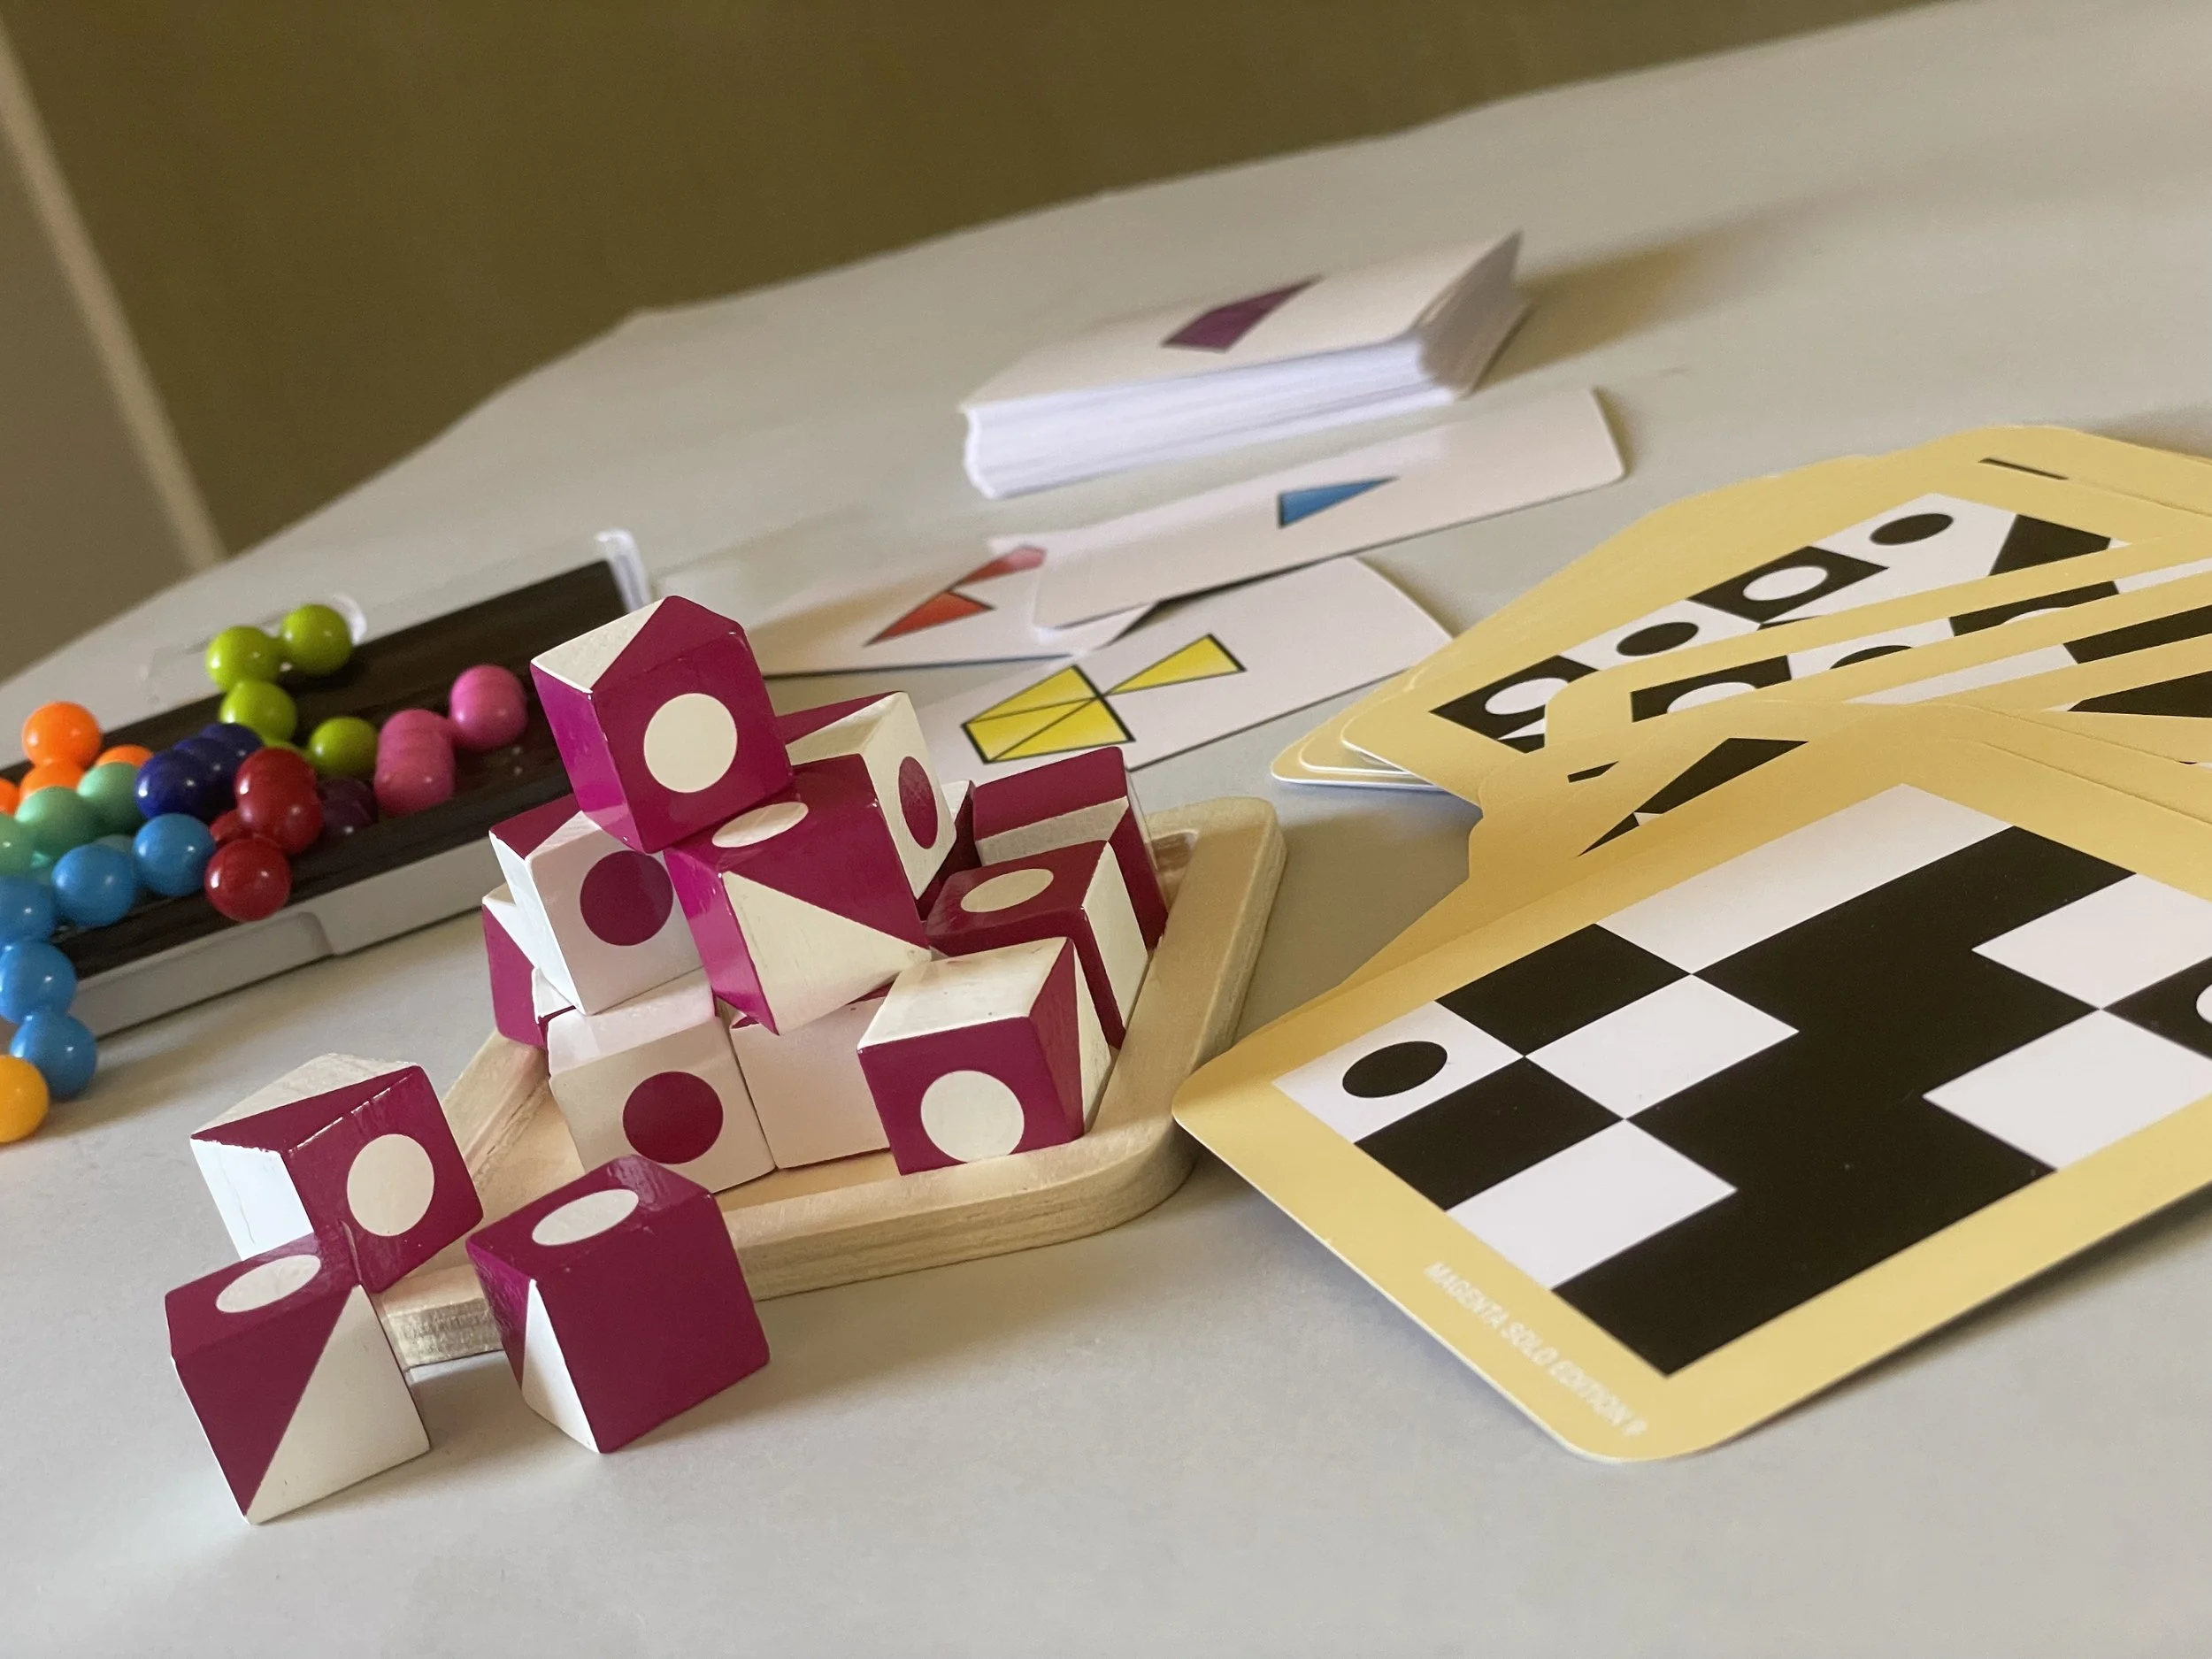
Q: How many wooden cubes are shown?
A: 14